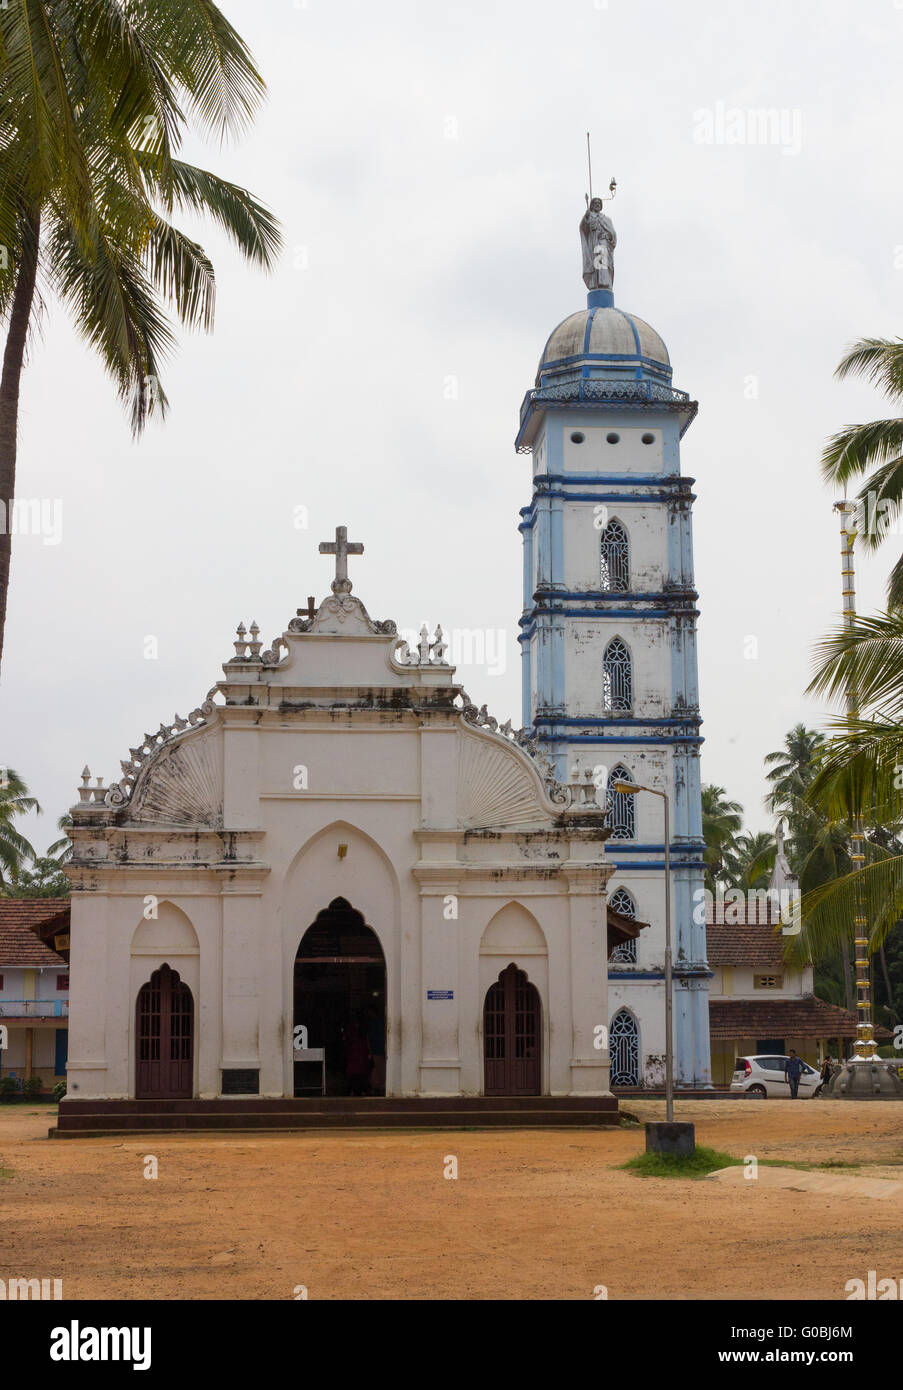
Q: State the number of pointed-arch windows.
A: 5